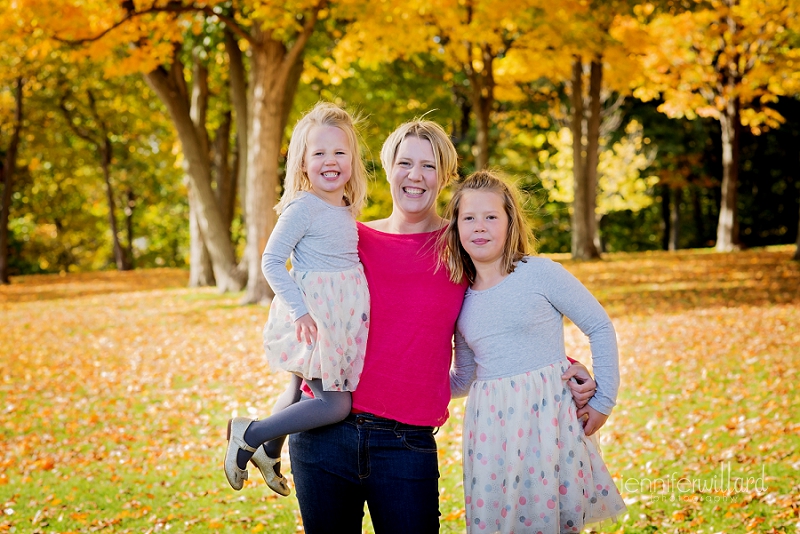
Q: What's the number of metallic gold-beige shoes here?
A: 2